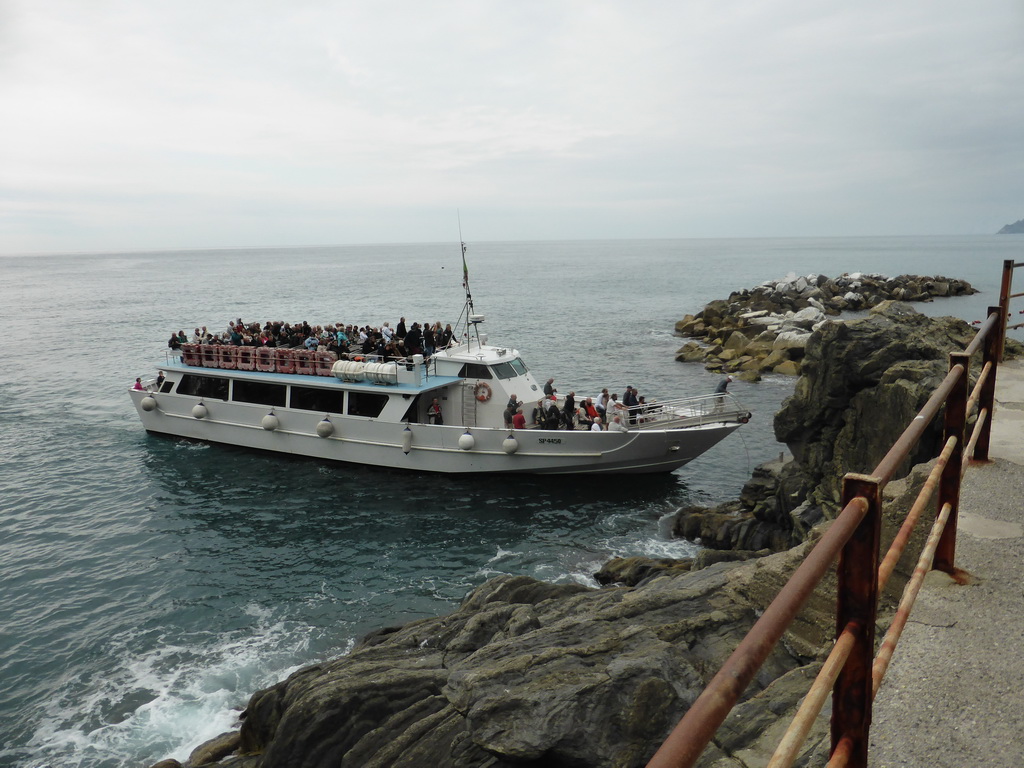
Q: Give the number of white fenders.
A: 7